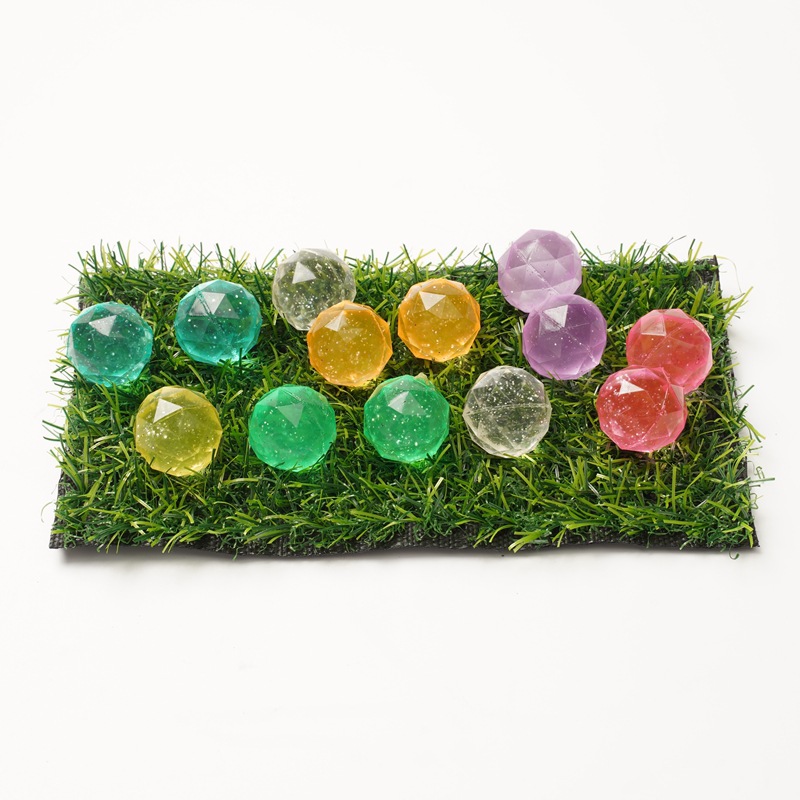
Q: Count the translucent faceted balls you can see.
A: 13